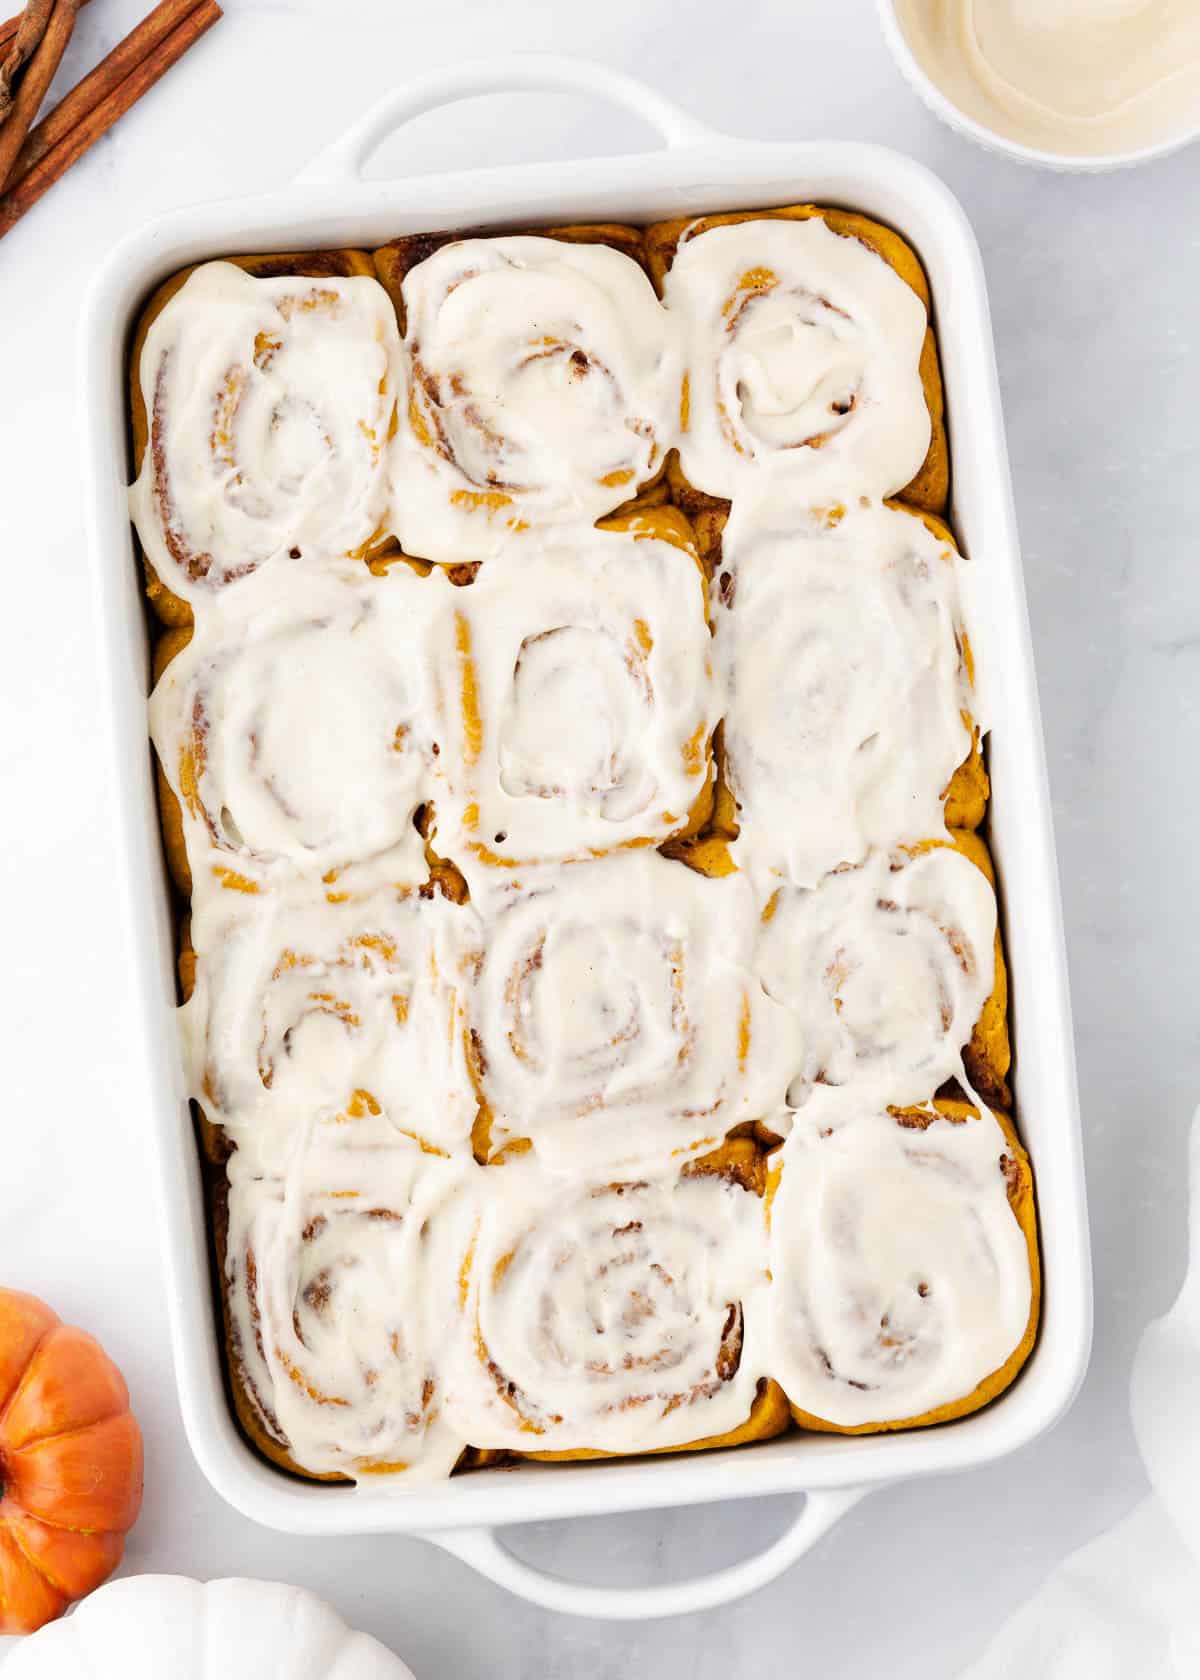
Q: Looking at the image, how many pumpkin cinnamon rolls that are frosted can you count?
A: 12